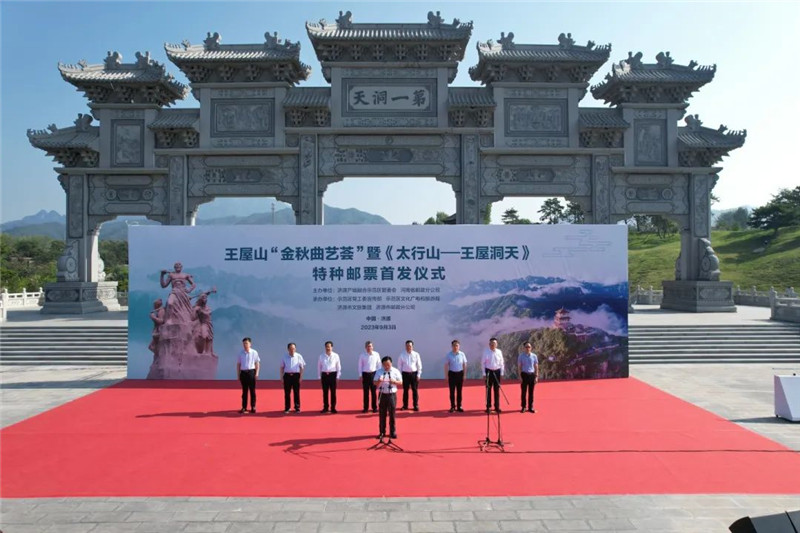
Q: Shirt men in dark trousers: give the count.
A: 9